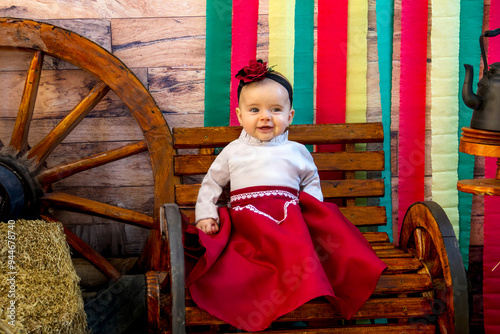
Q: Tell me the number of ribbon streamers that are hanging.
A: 11